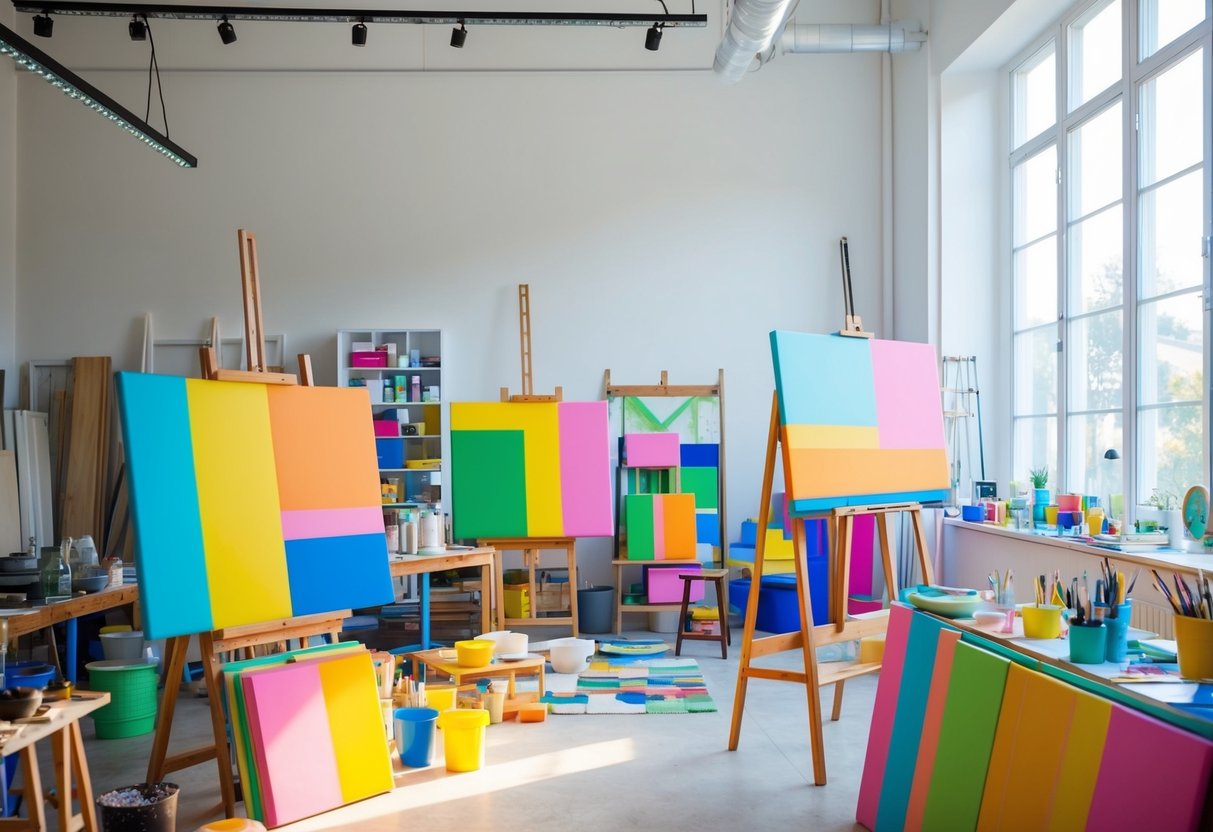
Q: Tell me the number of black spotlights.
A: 6